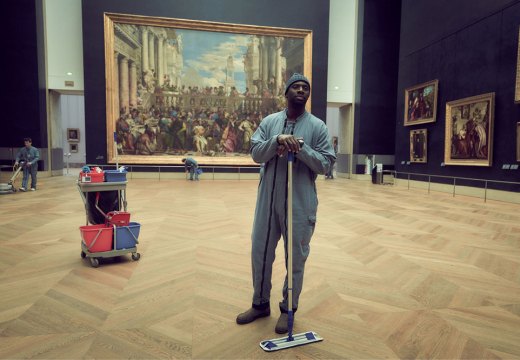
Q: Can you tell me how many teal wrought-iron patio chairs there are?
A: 0